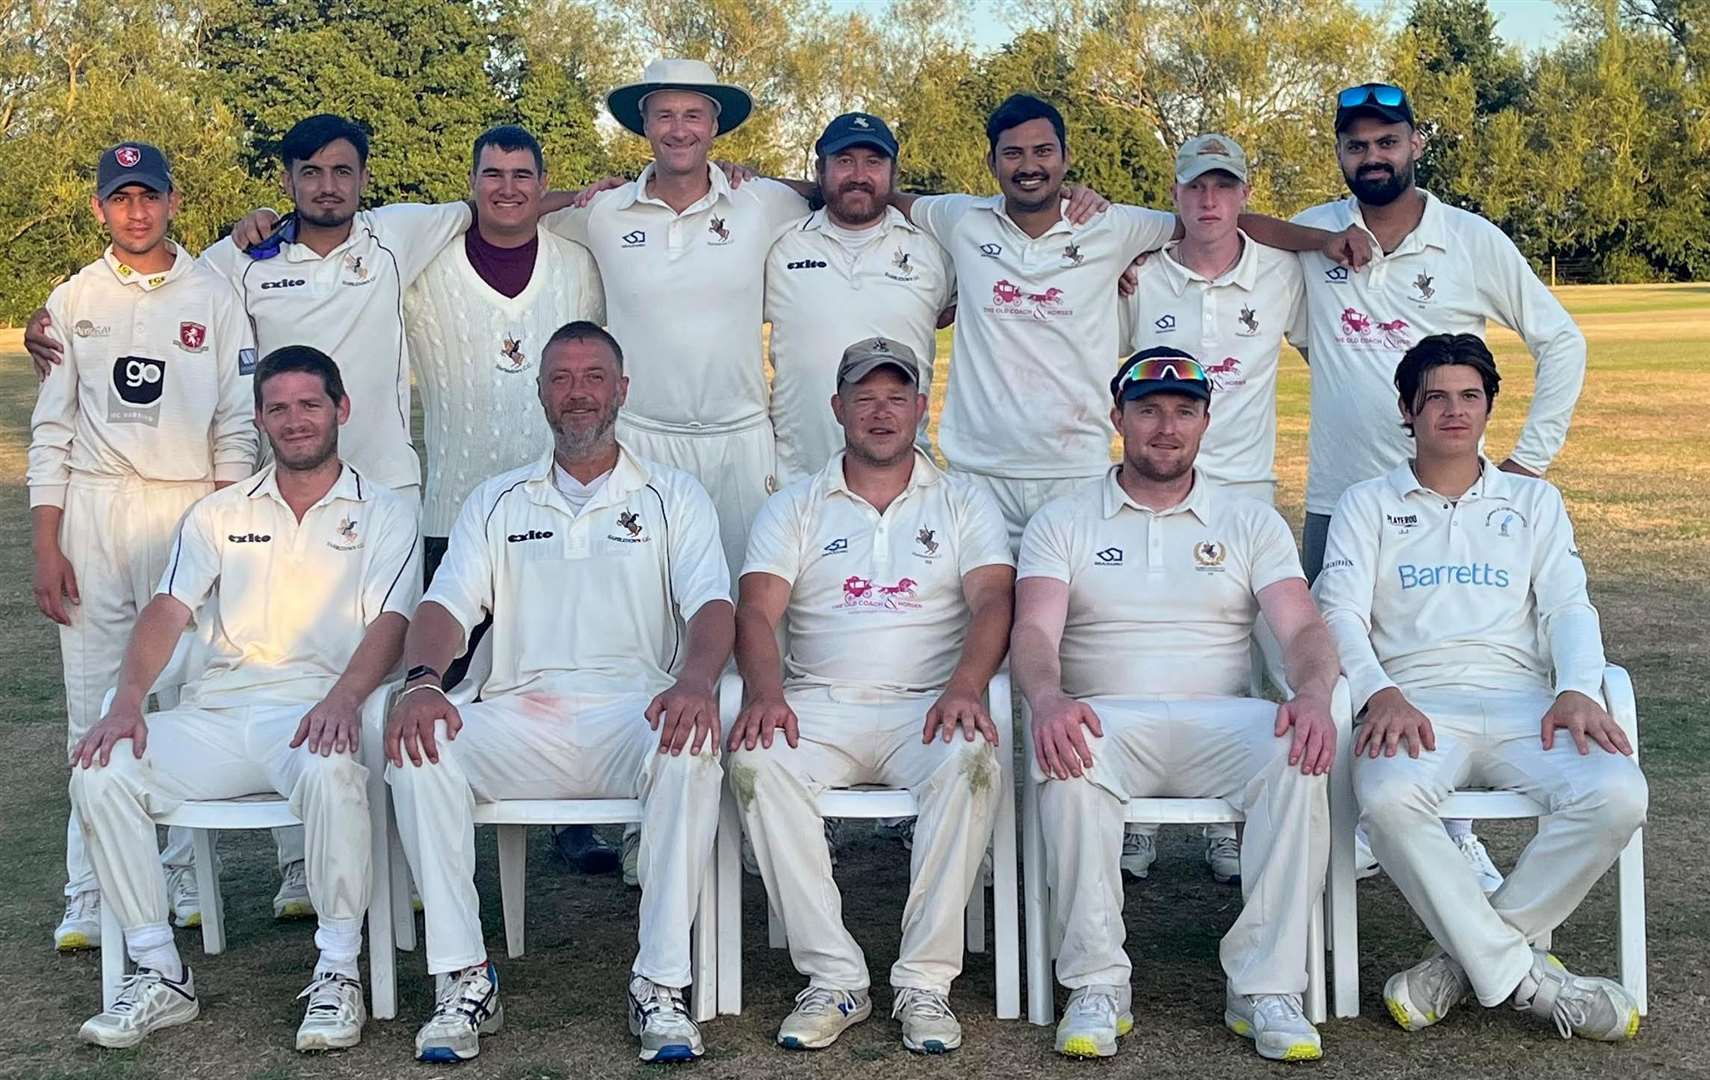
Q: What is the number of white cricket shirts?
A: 12